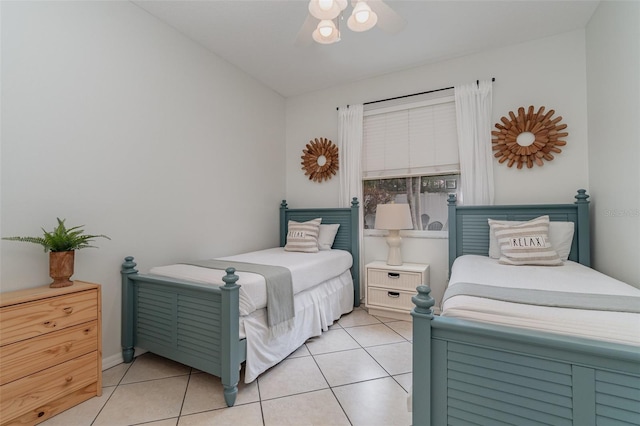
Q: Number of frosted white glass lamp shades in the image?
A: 3